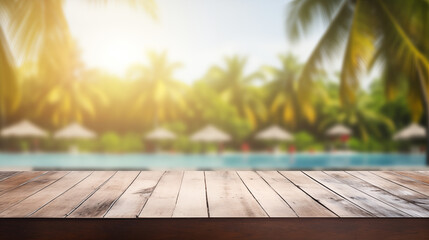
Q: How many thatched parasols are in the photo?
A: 7